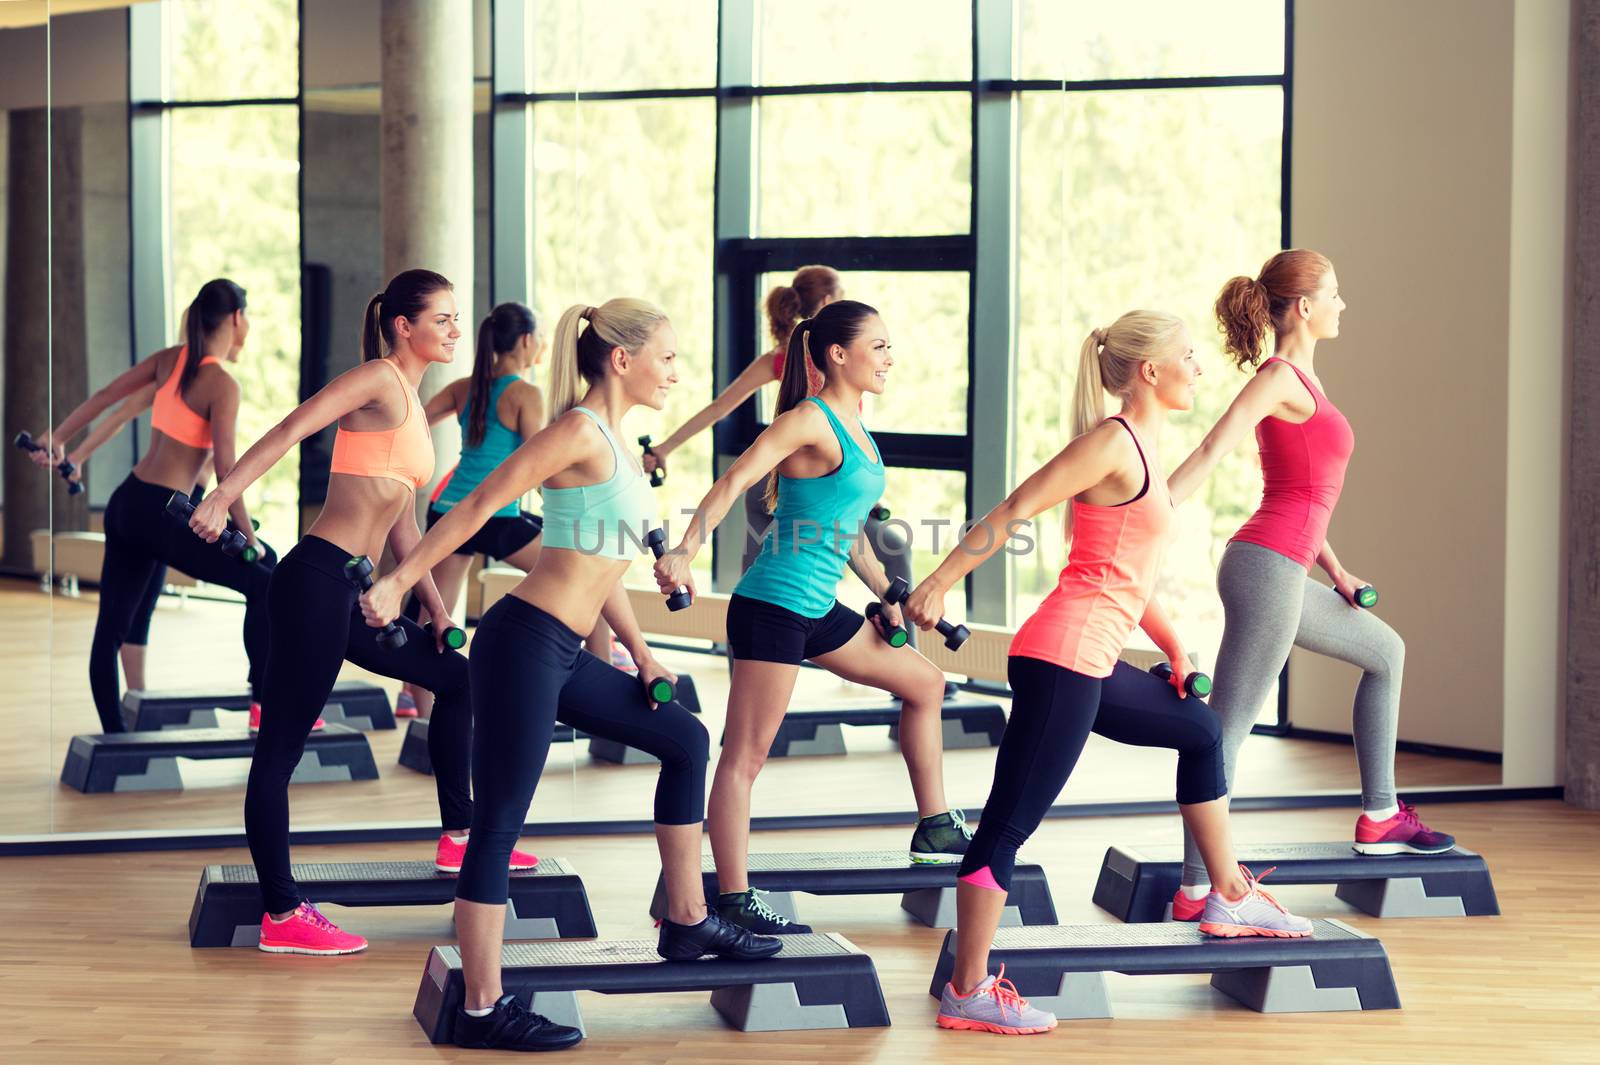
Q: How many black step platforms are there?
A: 5